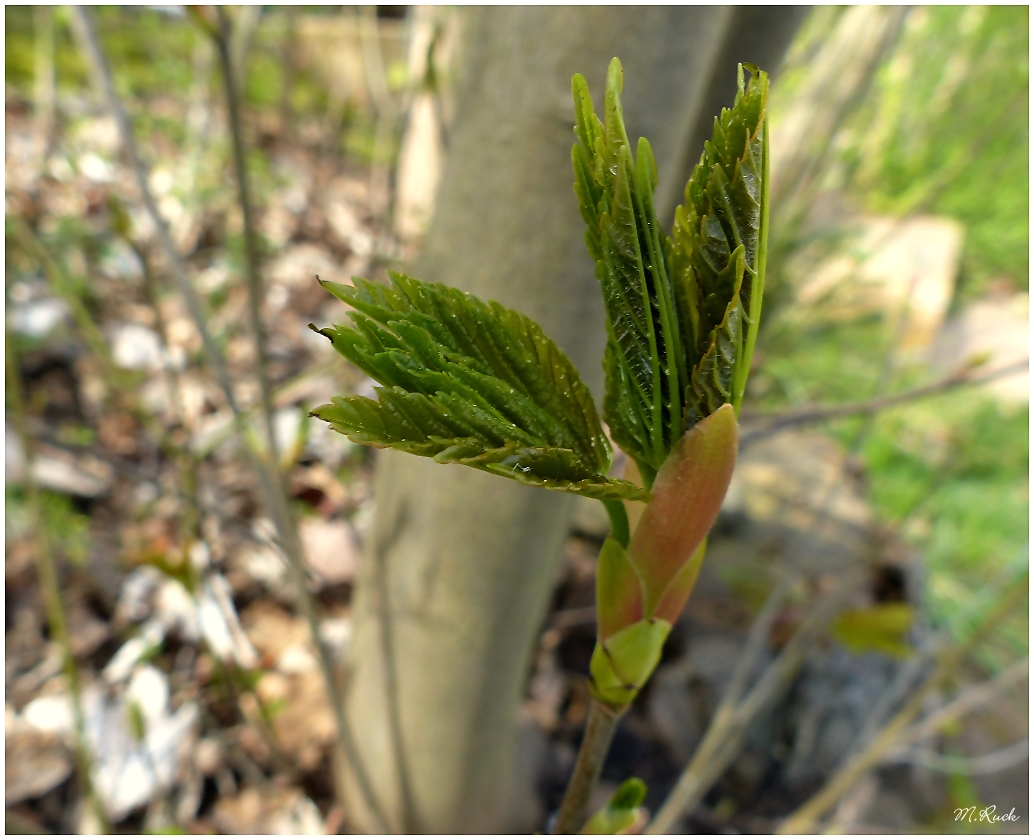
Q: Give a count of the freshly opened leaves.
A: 3